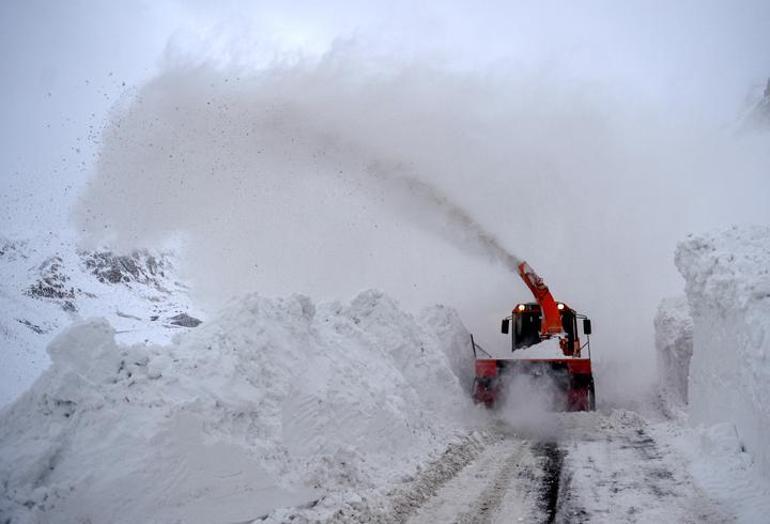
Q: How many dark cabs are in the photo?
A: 1